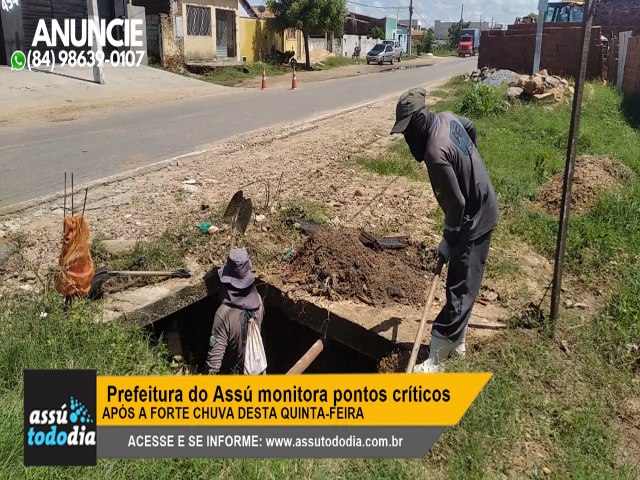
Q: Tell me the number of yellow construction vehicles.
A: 1